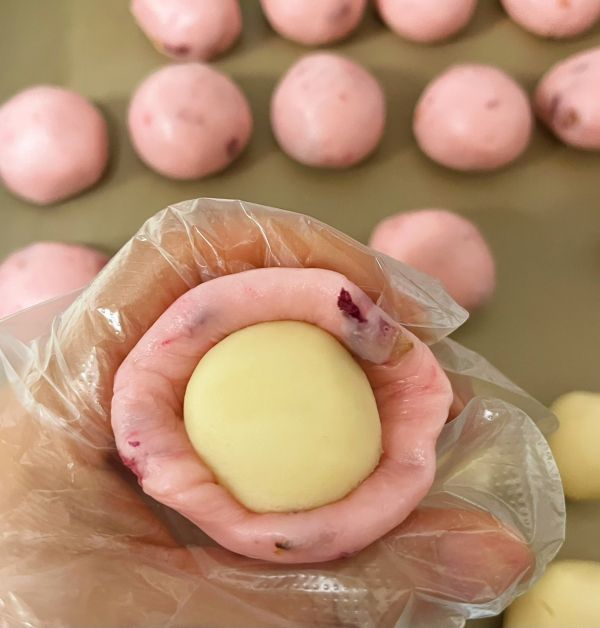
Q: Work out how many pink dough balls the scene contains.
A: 11